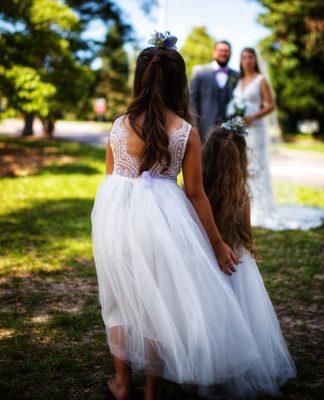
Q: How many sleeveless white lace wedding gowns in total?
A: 1